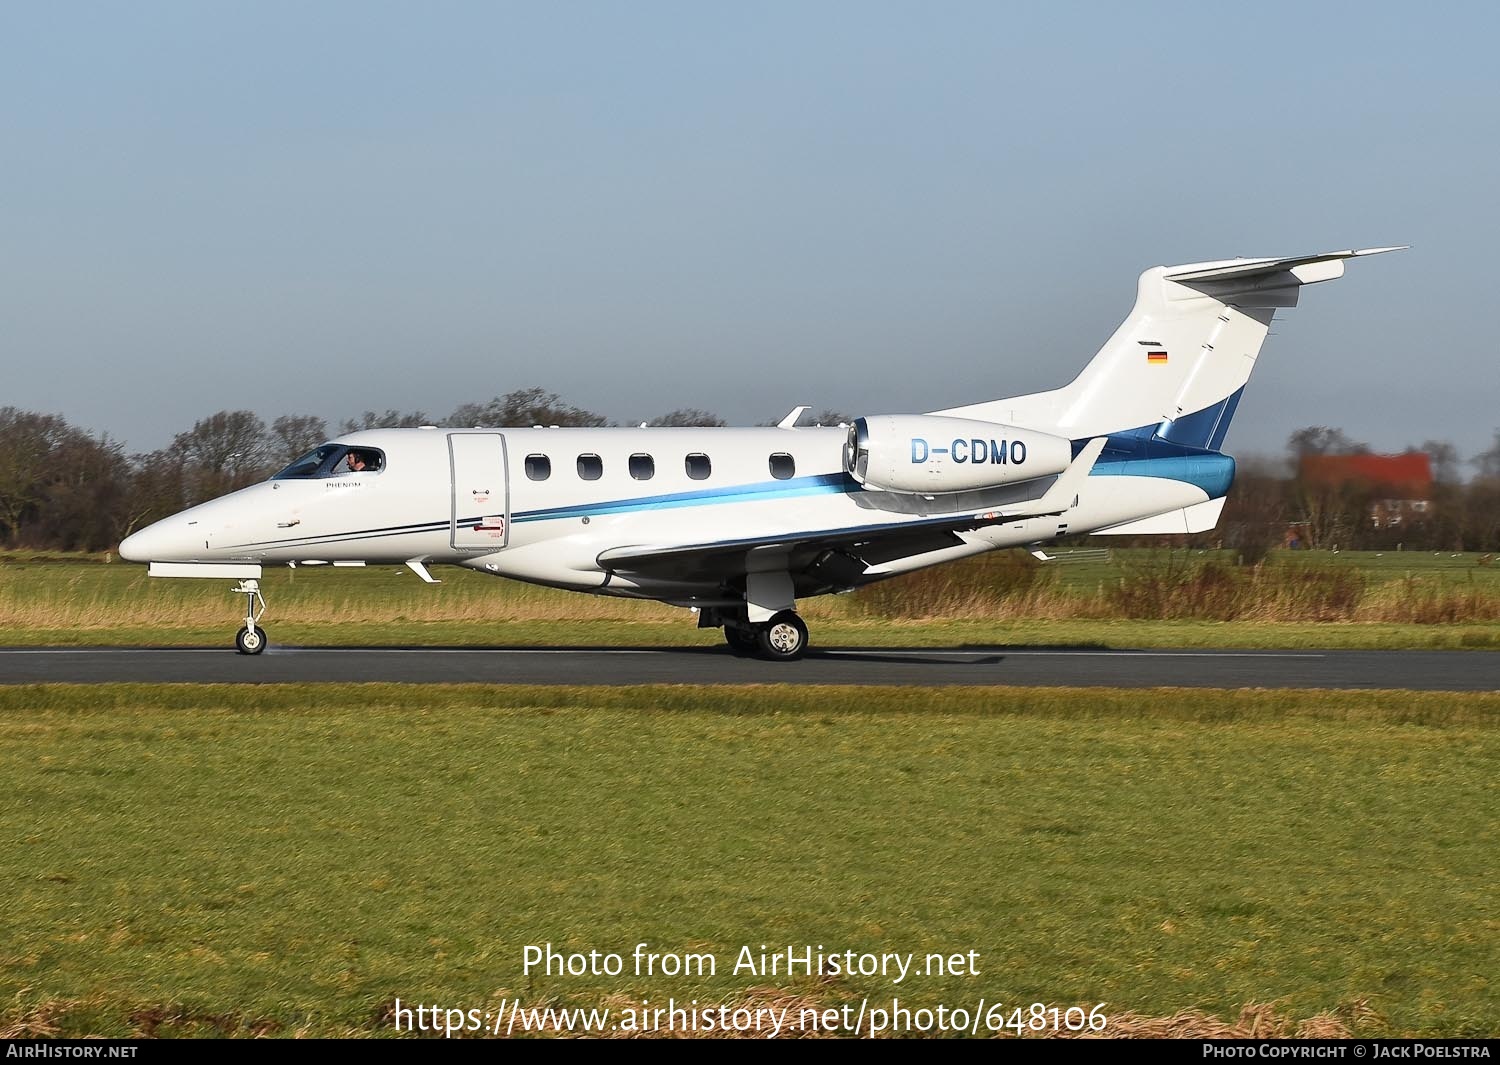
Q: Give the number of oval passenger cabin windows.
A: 5